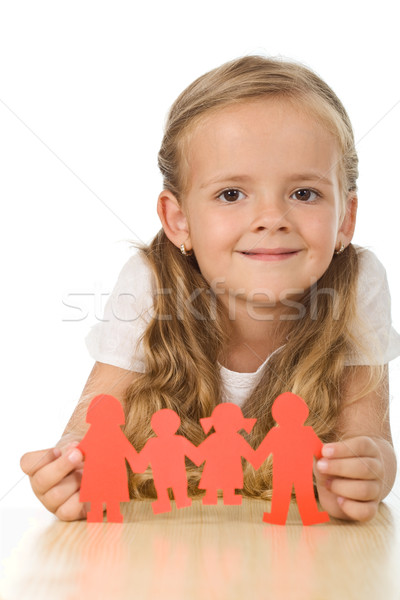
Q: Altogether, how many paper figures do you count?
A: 4